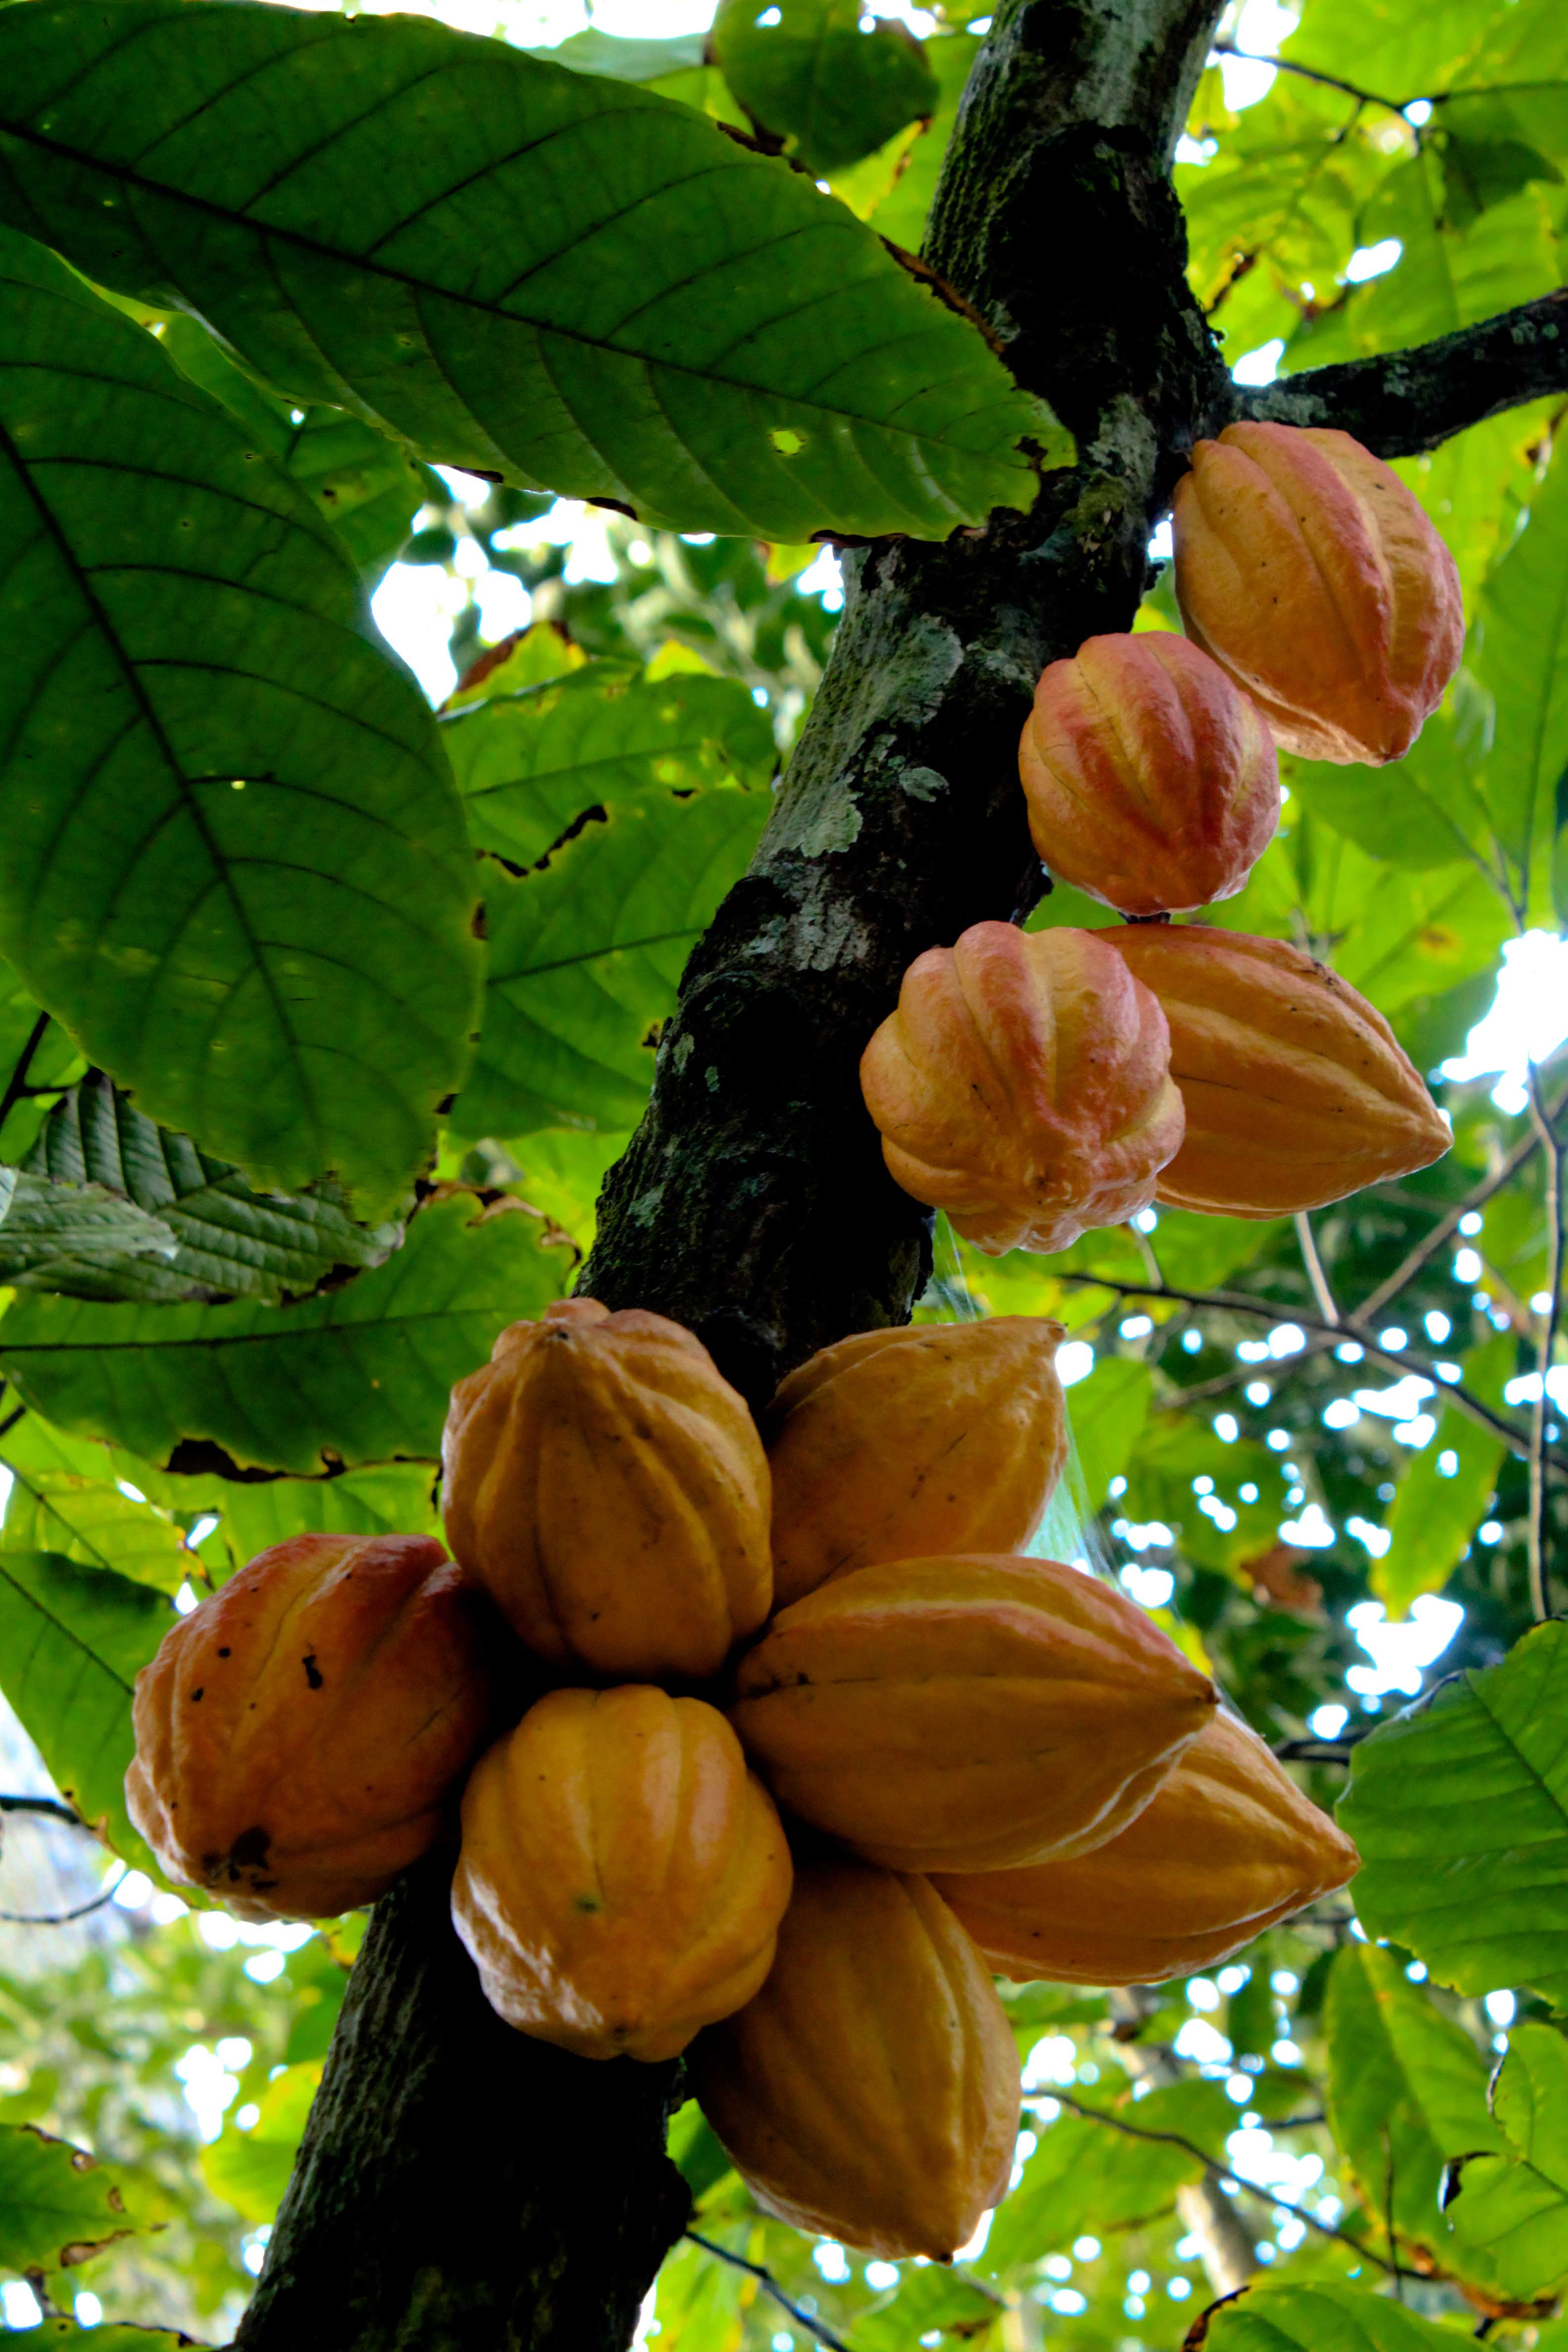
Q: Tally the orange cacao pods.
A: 11